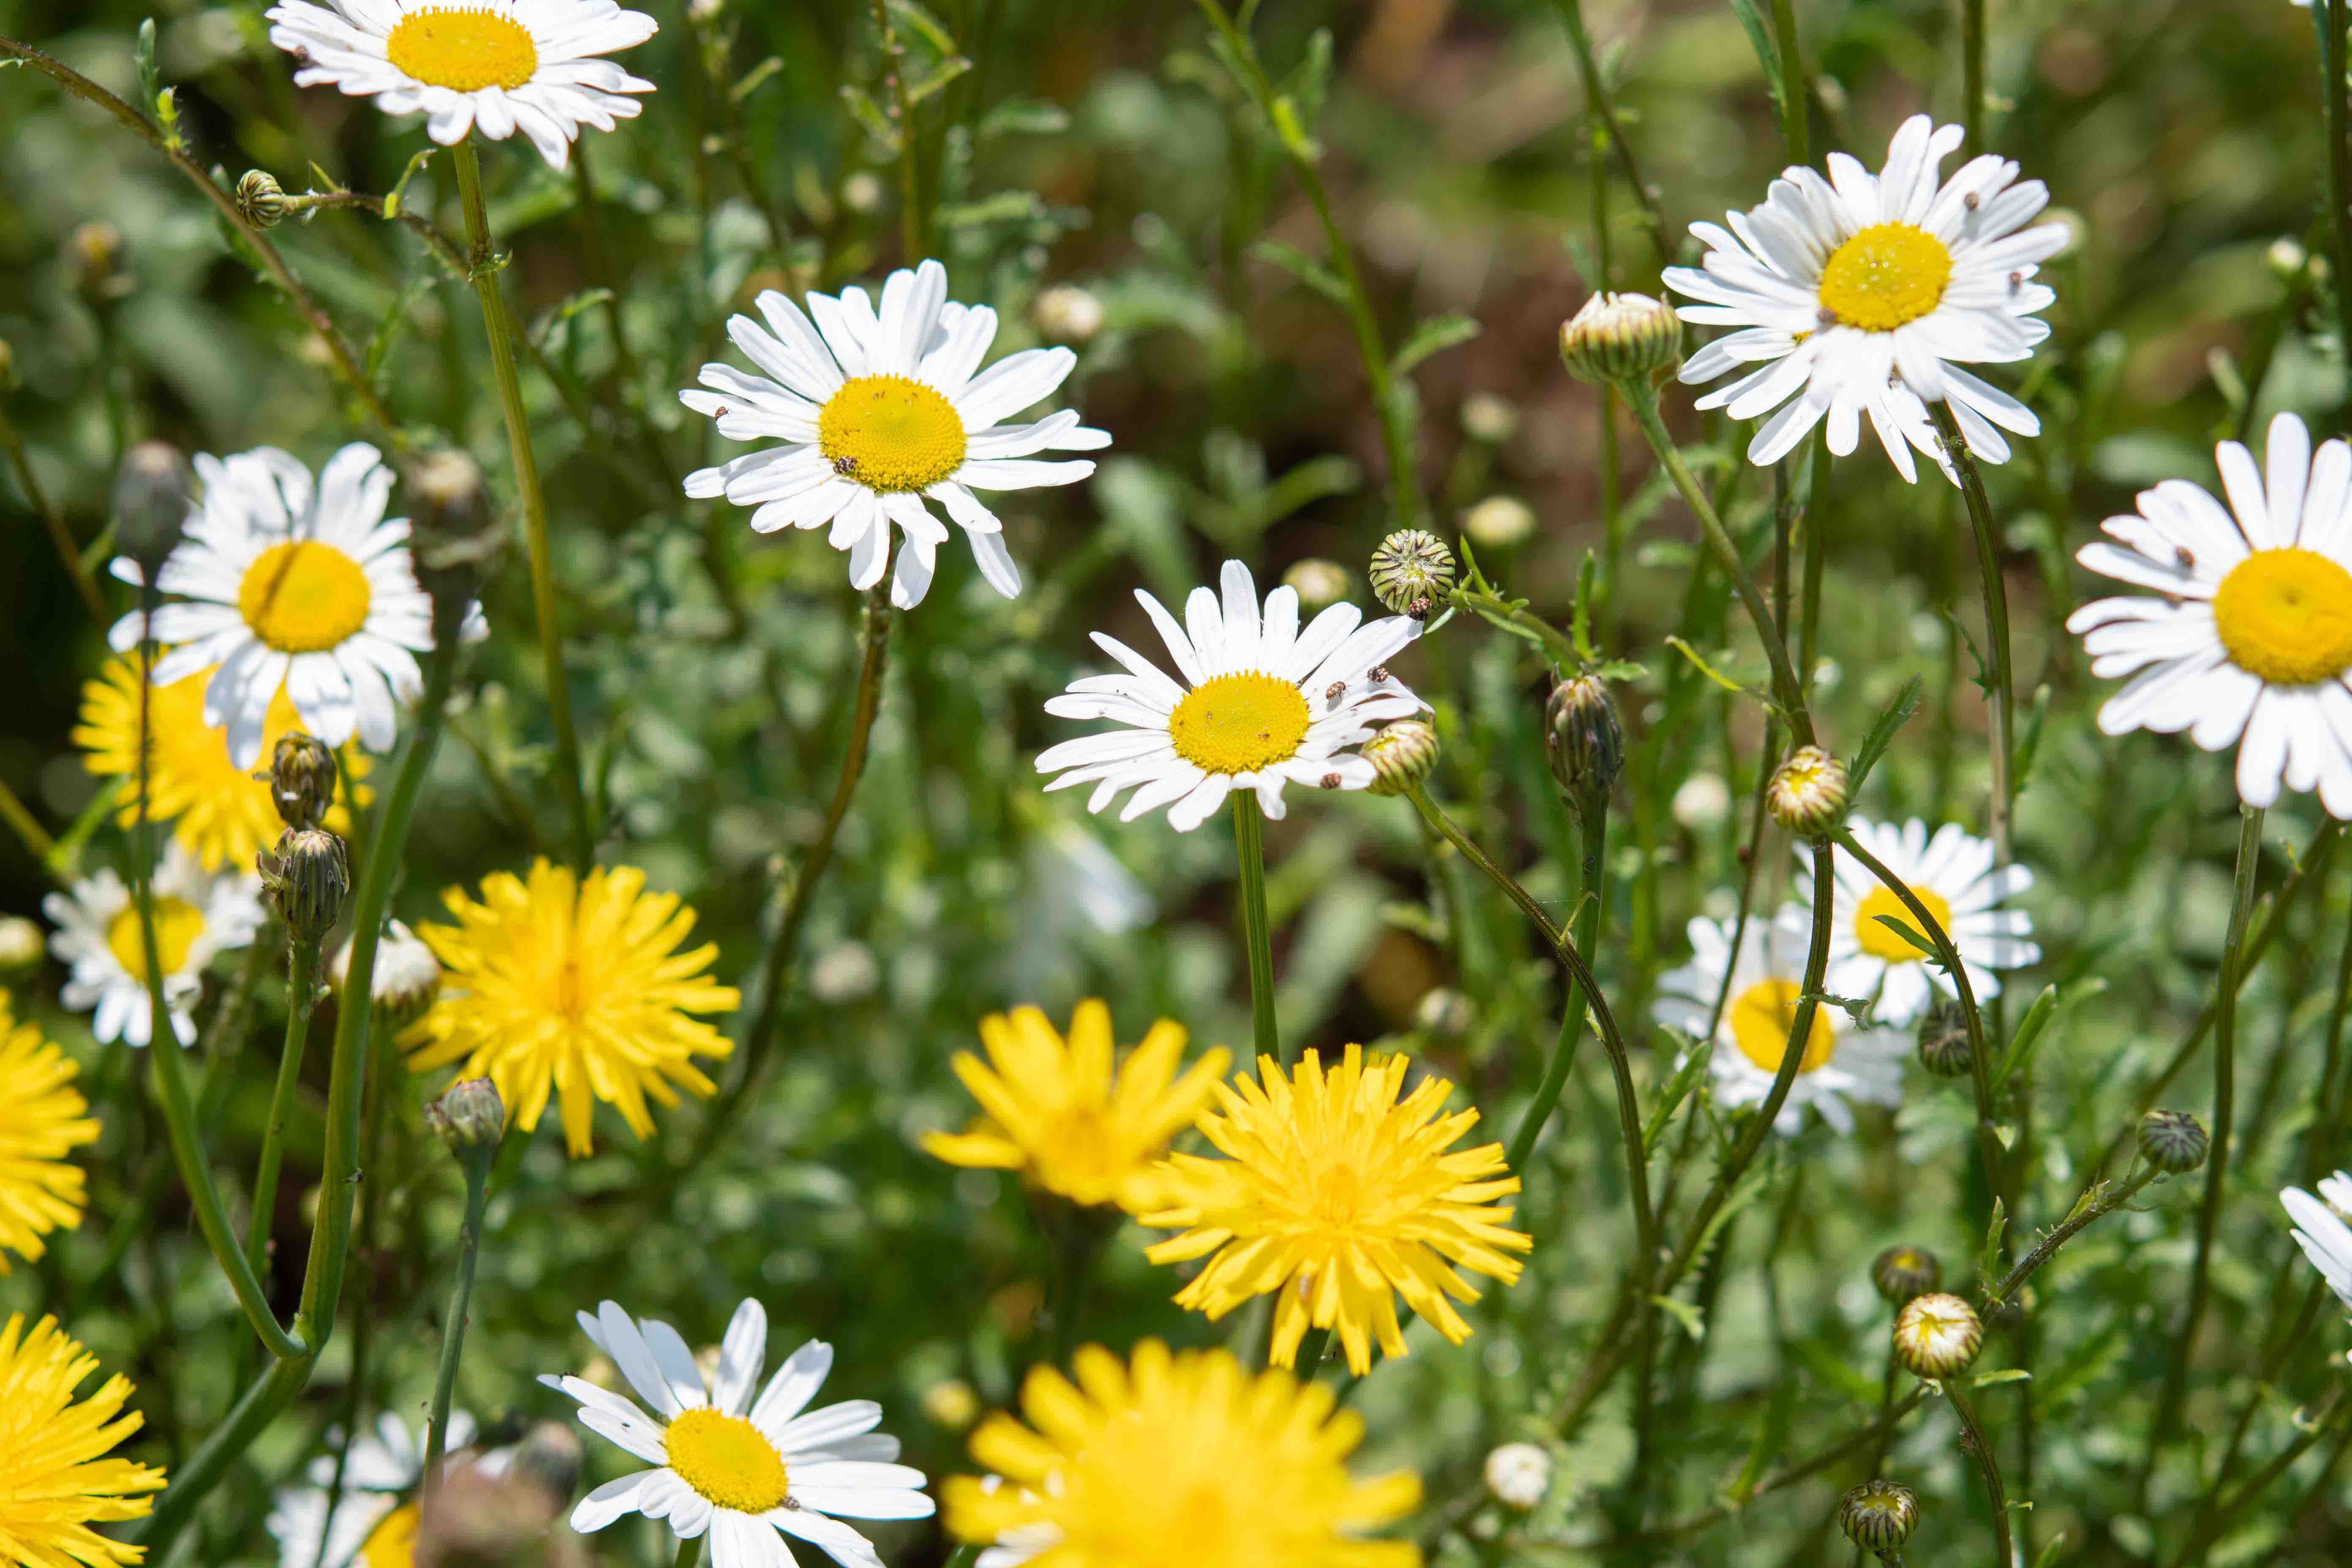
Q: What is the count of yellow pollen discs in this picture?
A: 11